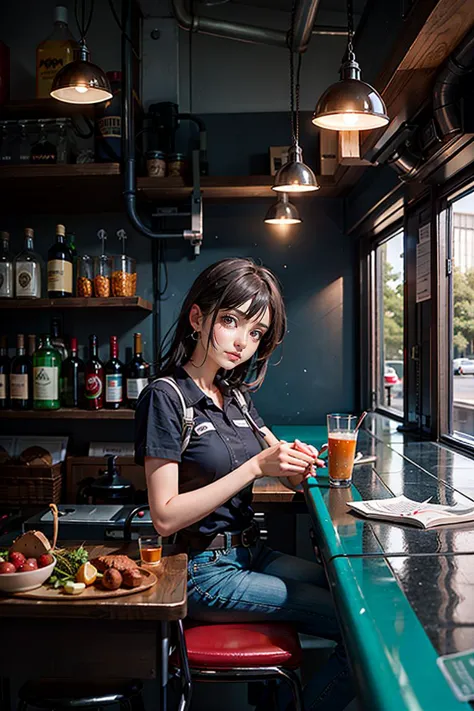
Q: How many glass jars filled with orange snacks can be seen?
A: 3